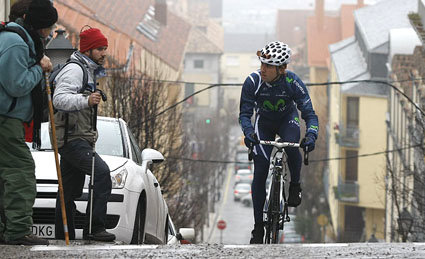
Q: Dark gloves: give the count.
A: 2